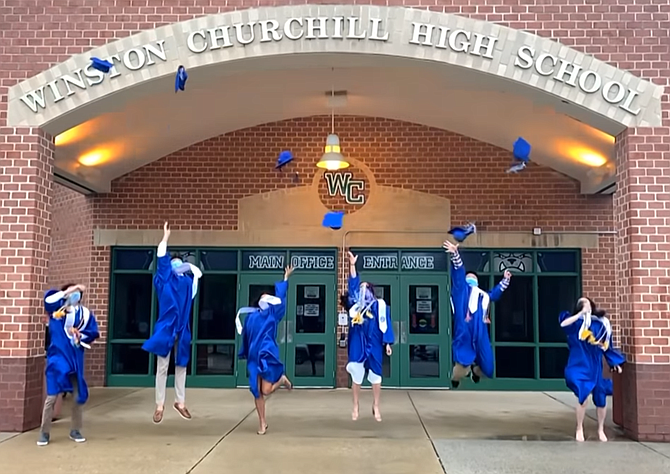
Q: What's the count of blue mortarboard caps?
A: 6